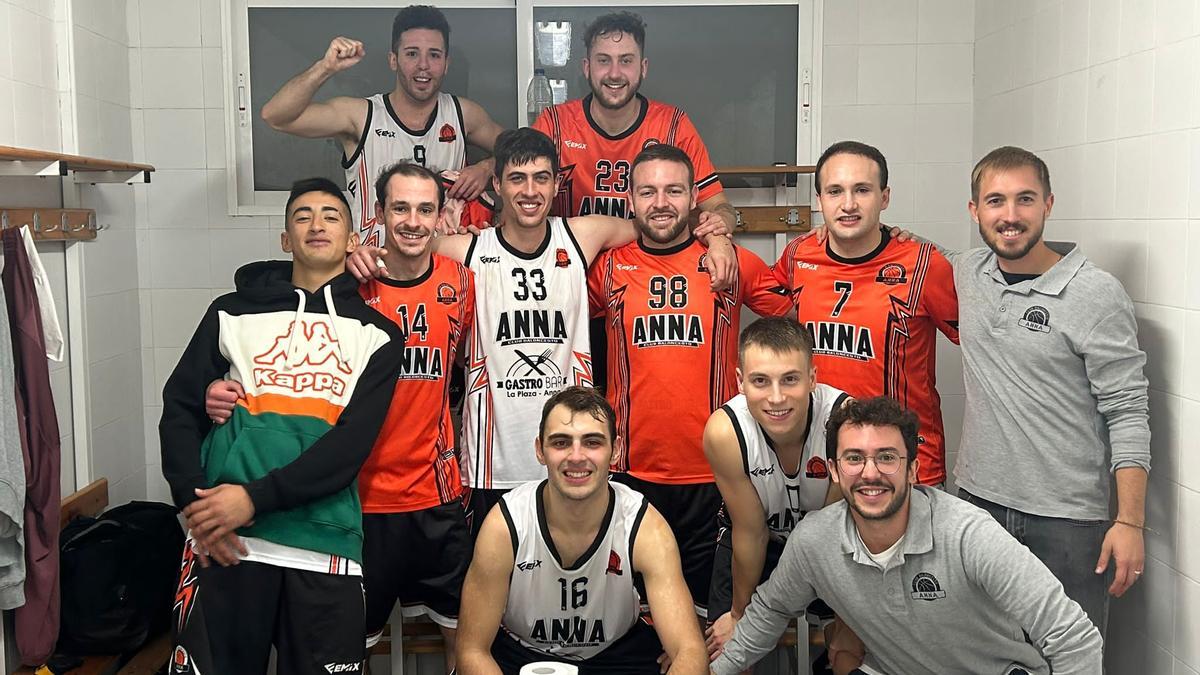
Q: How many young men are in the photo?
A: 11